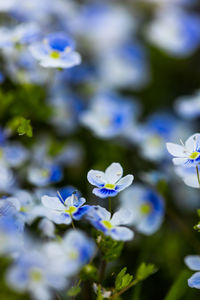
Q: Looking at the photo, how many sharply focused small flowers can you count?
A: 4